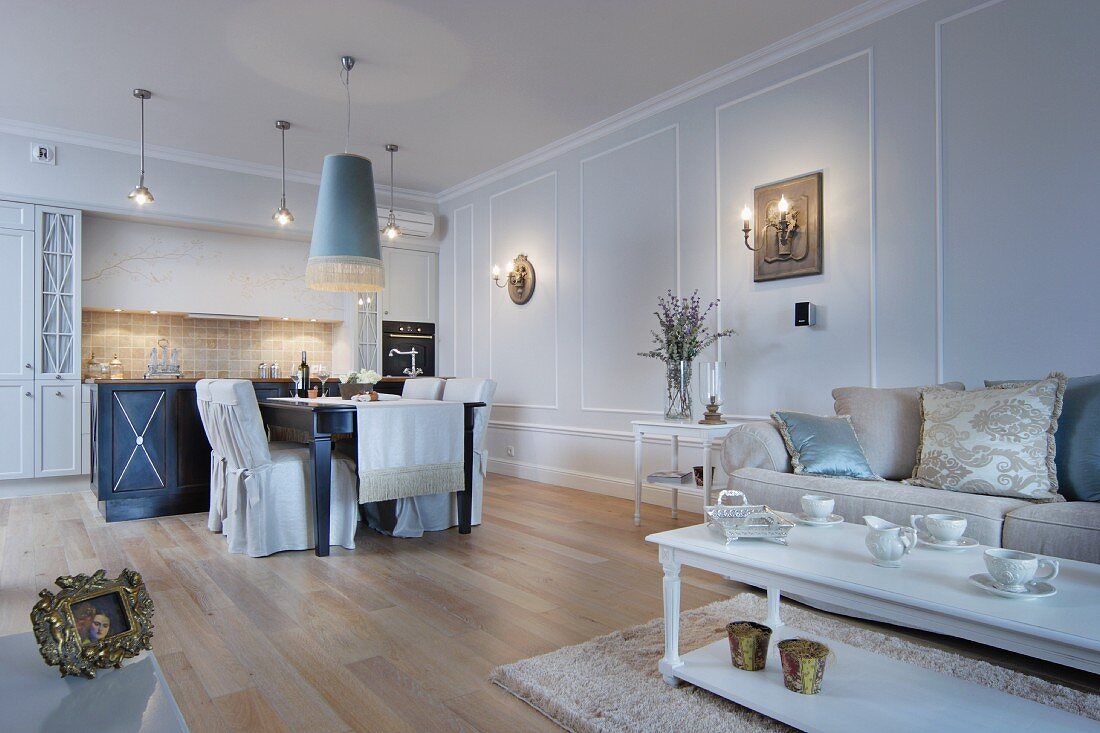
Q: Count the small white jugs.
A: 1